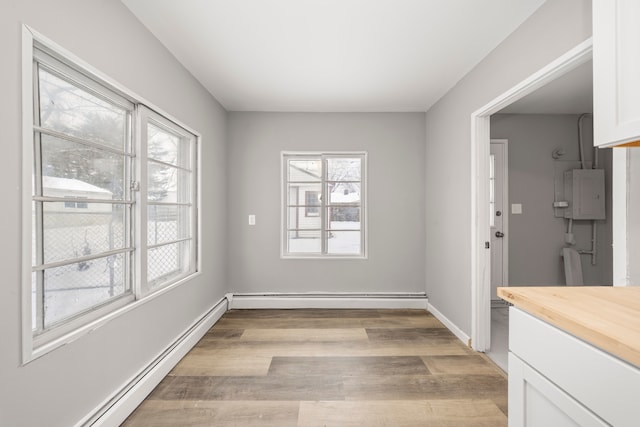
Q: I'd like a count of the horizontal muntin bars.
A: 12